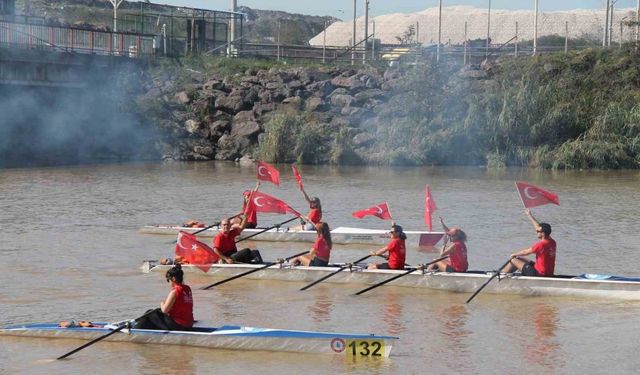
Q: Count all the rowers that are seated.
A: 8